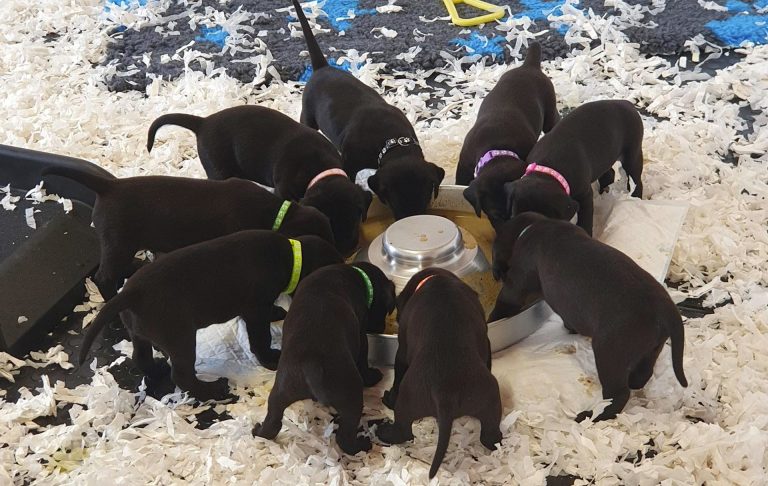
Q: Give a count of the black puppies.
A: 9